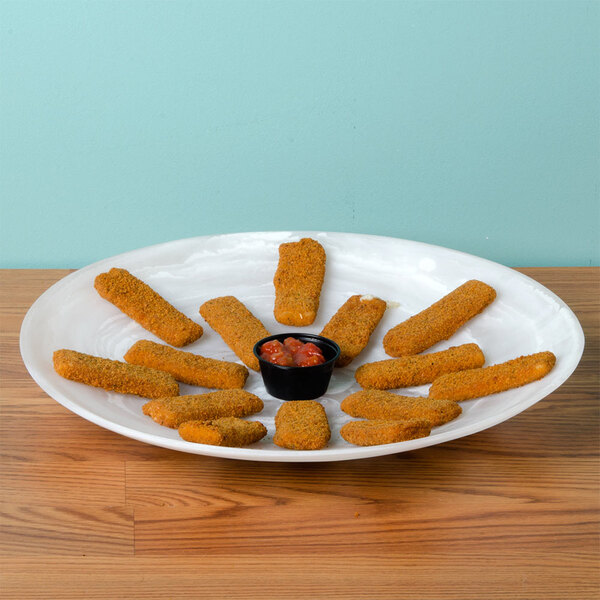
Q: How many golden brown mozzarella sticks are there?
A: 14